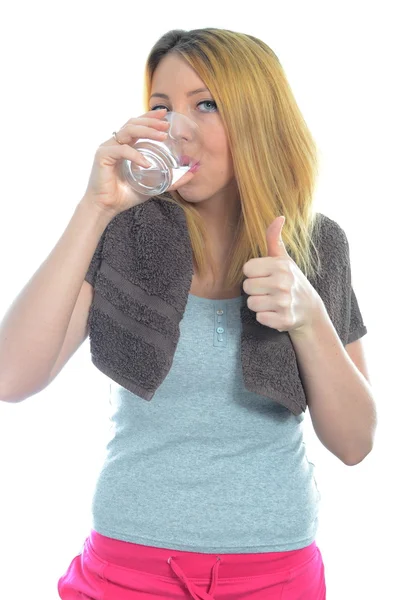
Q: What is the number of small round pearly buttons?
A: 2